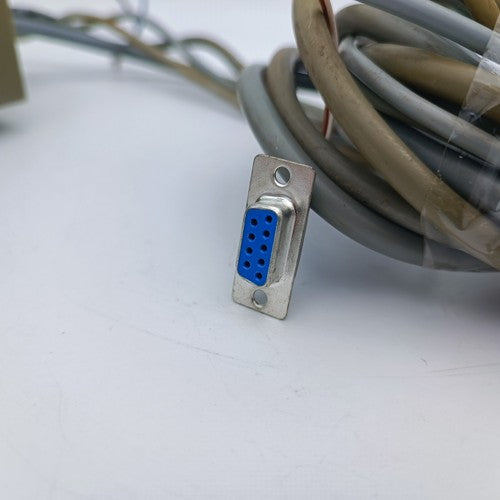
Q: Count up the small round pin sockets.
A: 9